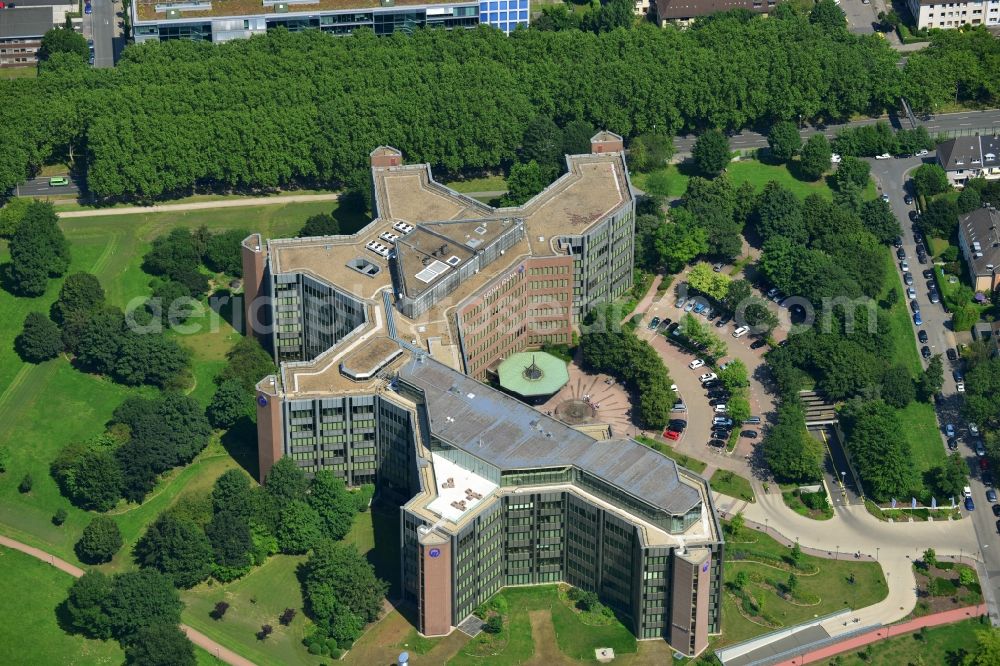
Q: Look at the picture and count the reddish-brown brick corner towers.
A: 6